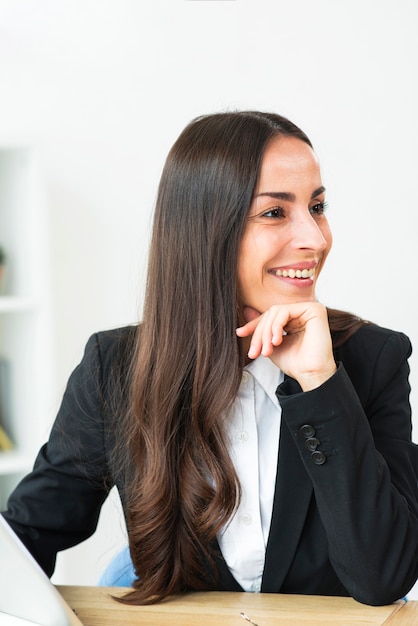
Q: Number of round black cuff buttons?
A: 3